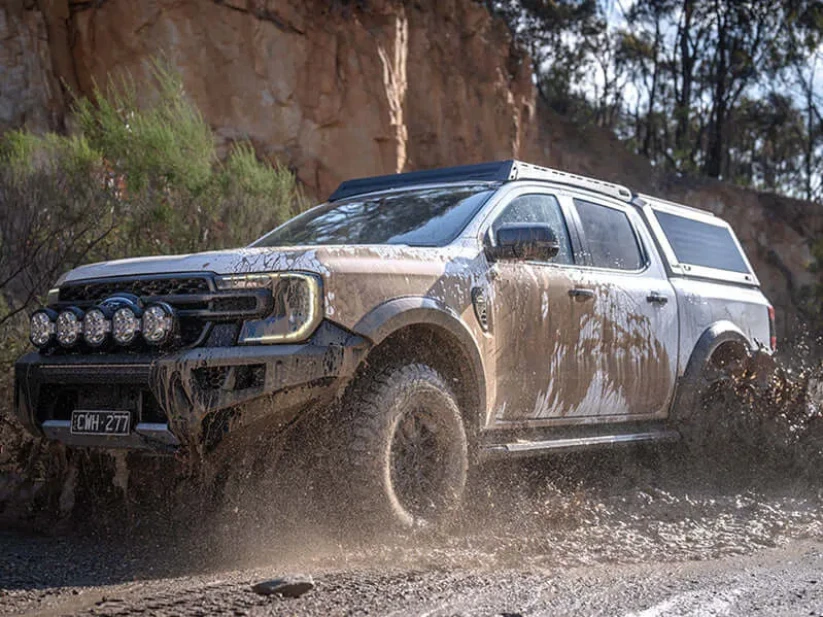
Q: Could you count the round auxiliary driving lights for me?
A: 5